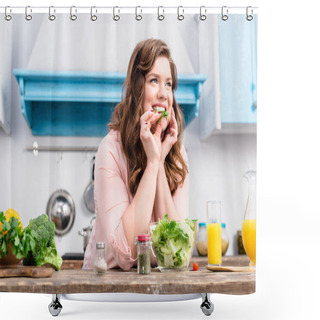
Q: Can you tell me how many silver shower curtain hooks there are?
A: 12